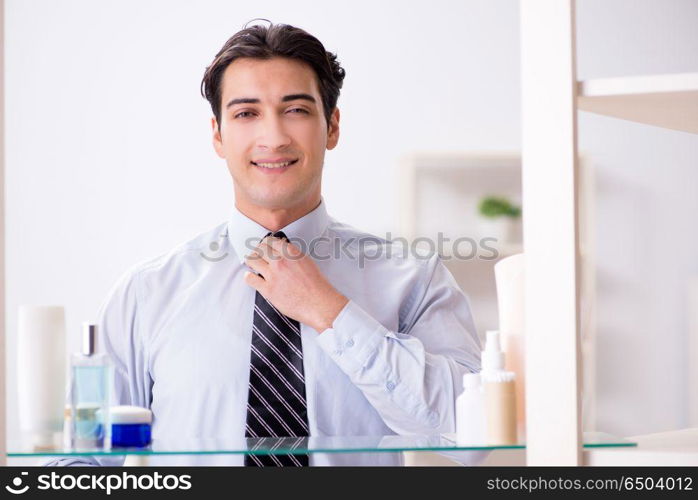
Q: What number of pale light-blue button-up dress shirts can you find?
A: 1